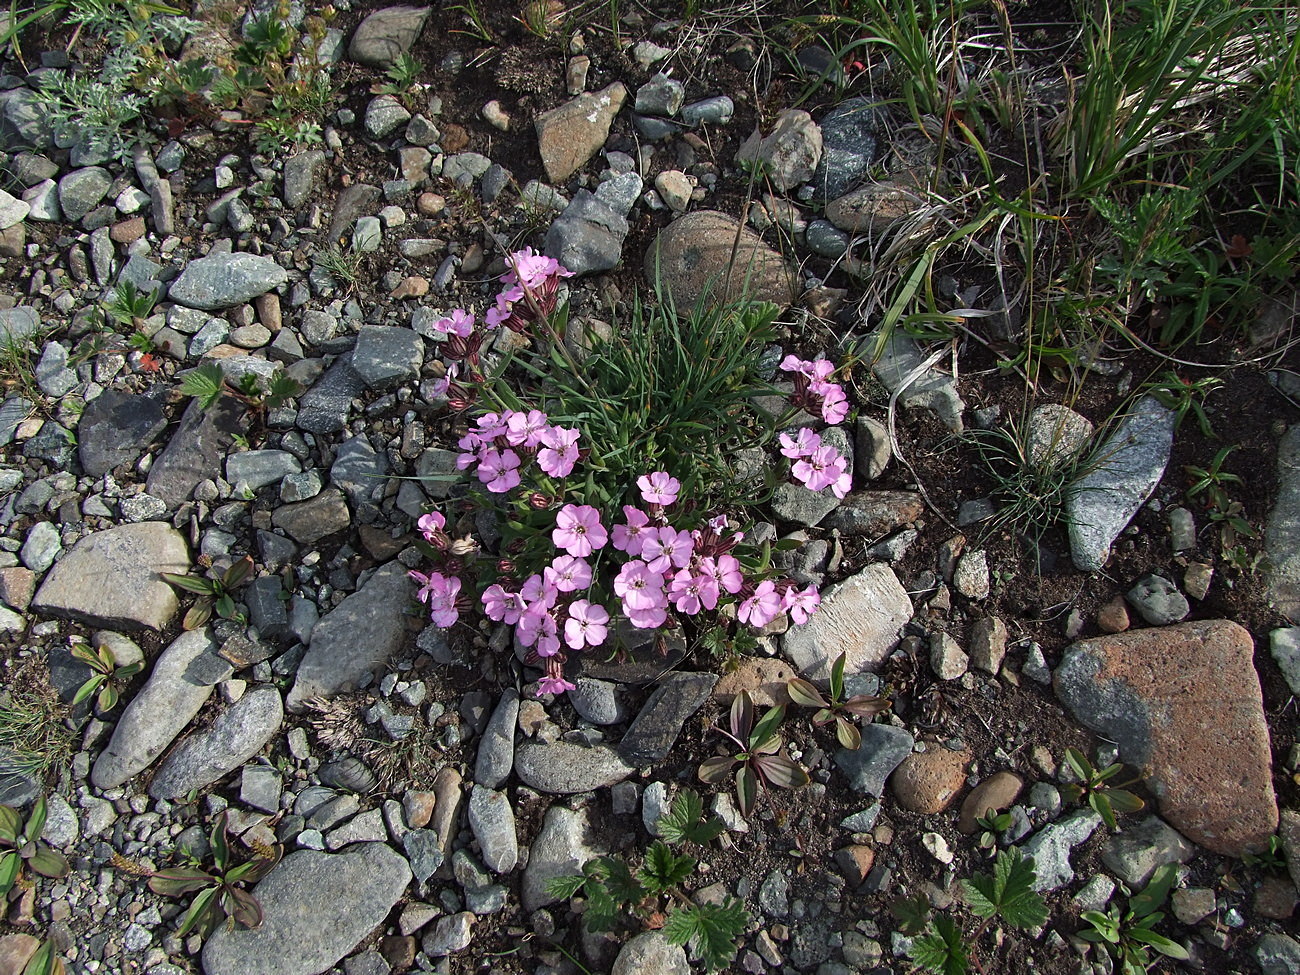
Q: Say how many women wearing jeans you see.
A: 0